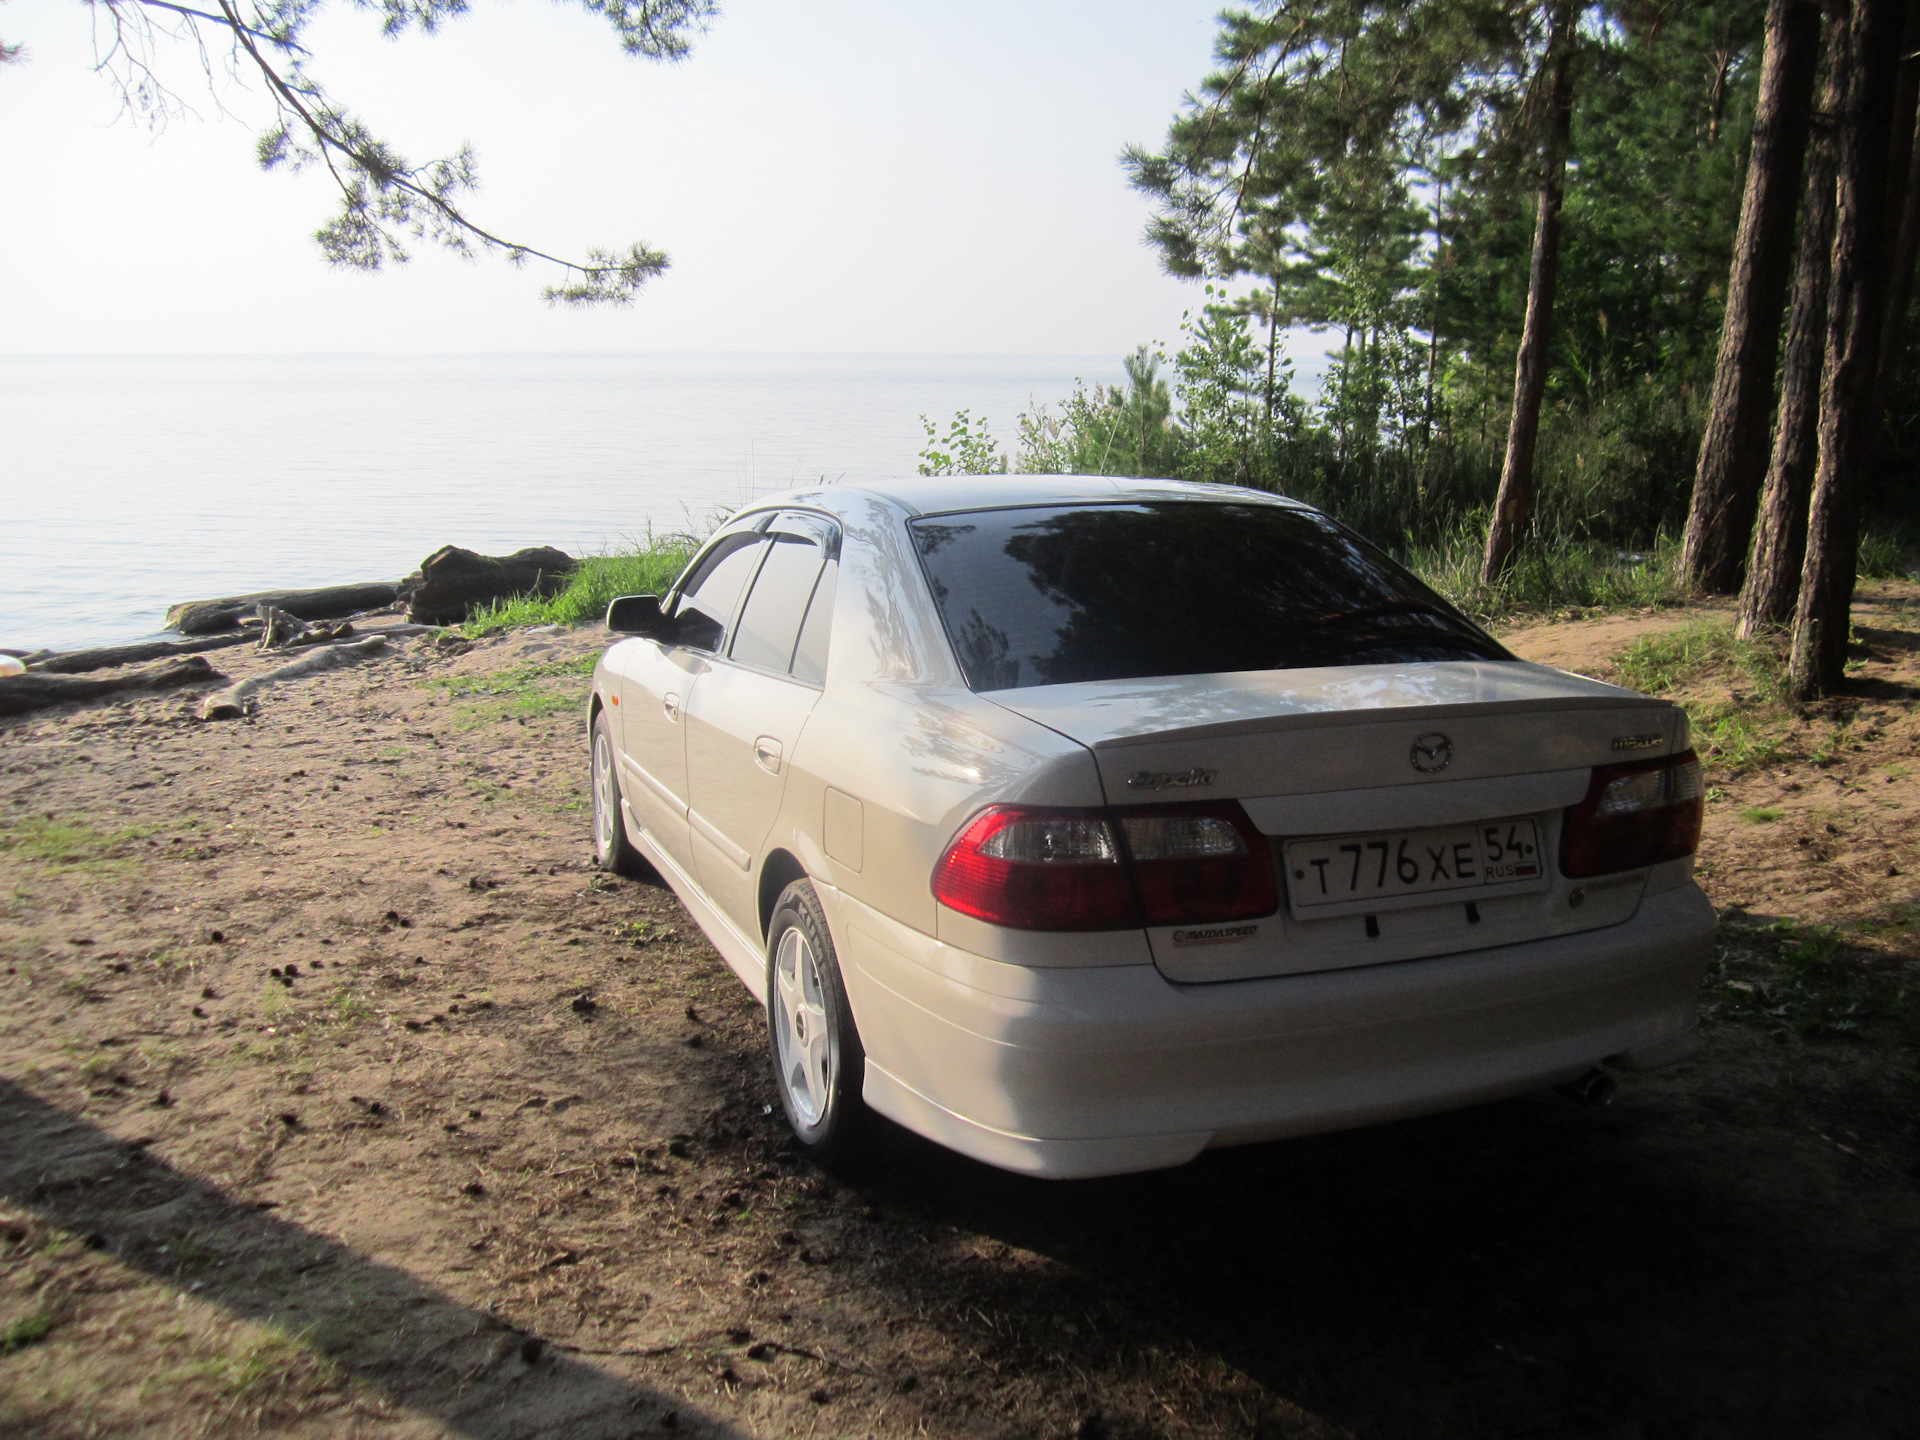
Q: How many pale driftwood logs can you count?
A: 1